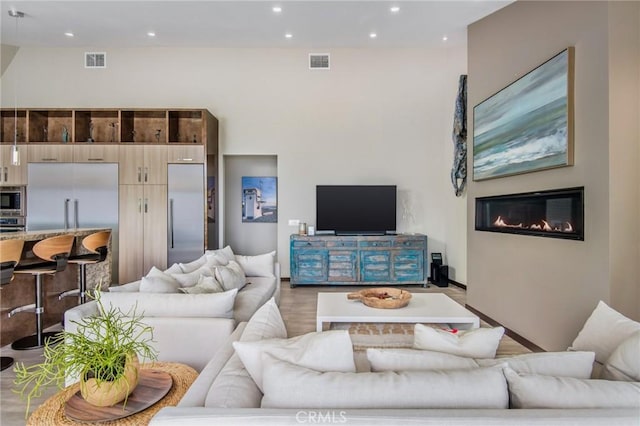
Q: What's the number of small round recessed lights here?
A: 7